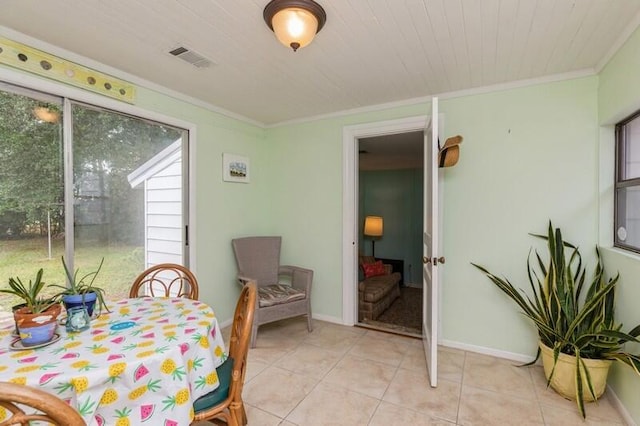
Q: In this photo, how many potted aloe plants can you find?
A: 2